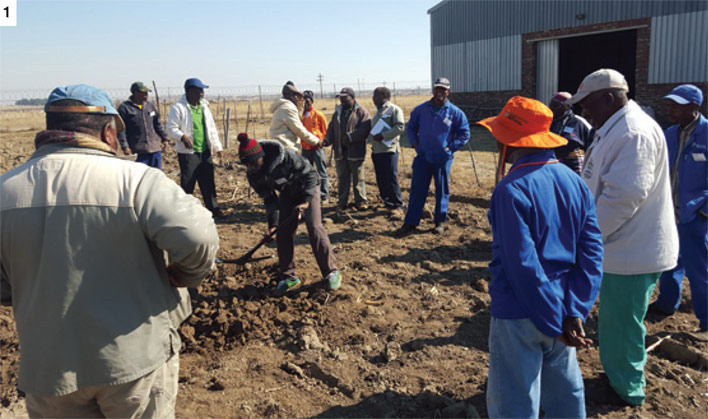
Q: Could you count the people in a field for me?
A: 13